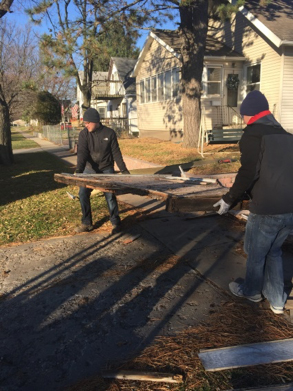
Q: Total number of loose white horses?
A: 0